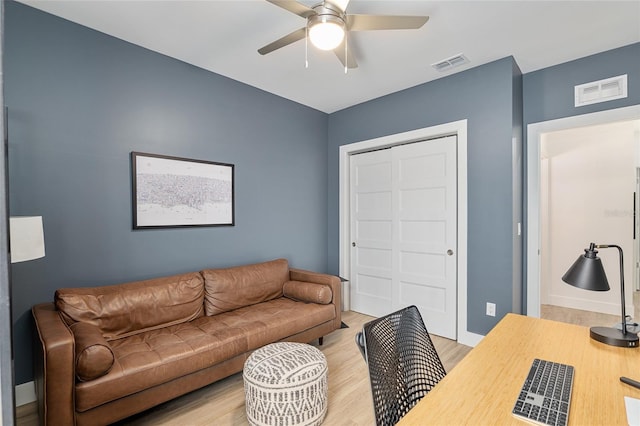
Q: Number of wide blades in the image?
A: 5